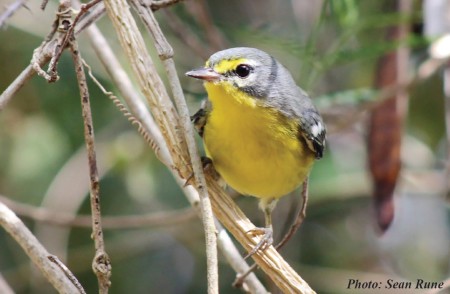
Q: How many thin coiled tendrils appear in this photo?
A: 1